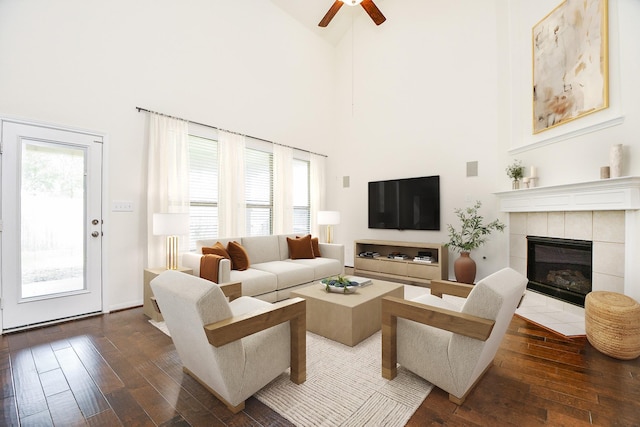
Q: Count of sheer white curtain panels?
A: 4